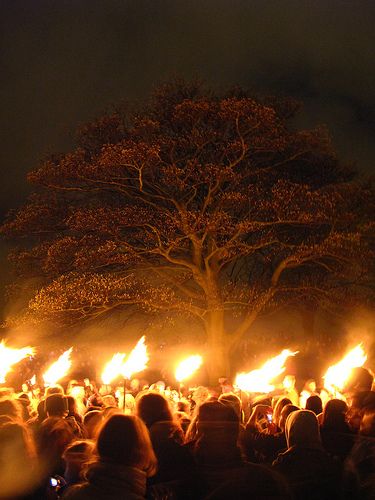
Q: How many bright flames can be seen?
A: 7